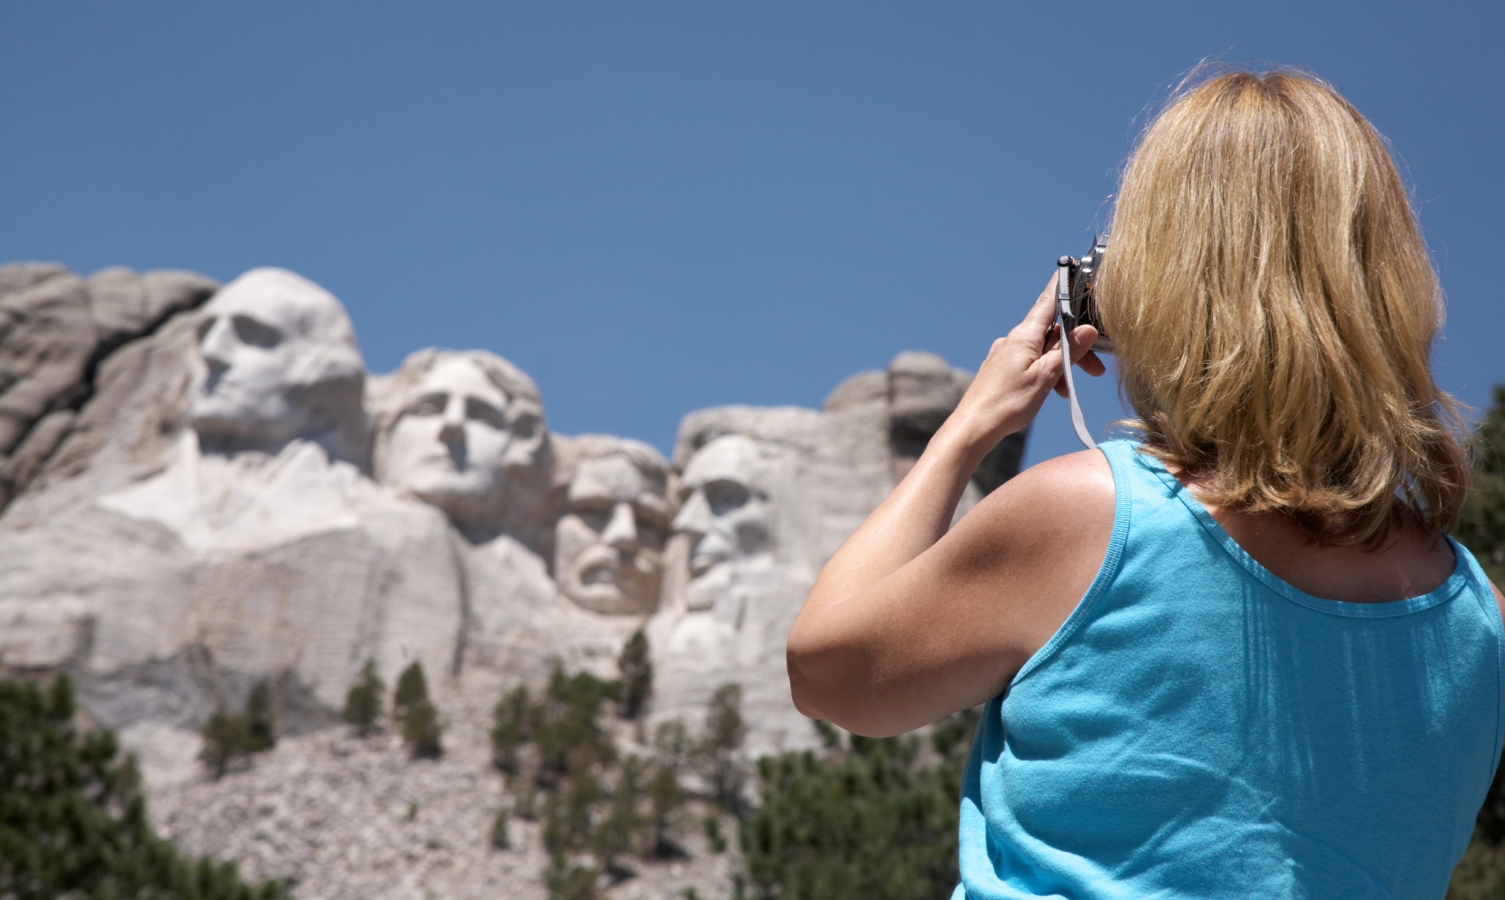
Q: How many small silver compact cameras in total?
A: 1